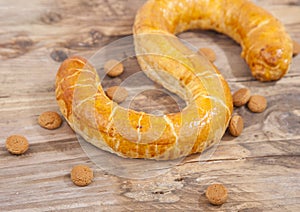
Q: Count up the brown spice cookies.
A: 11